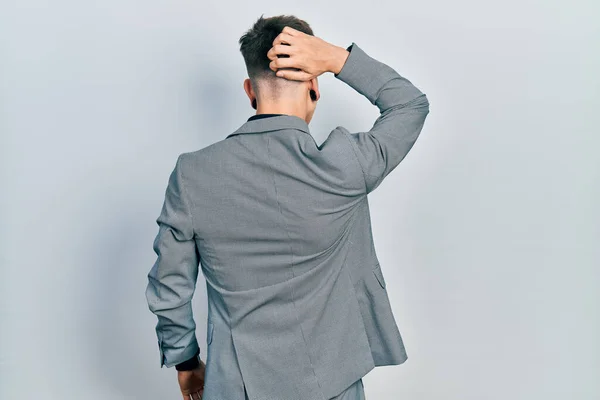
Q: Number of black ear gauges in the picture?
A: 2